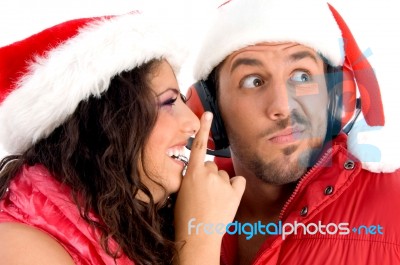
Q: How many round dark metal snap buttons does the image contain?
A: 3